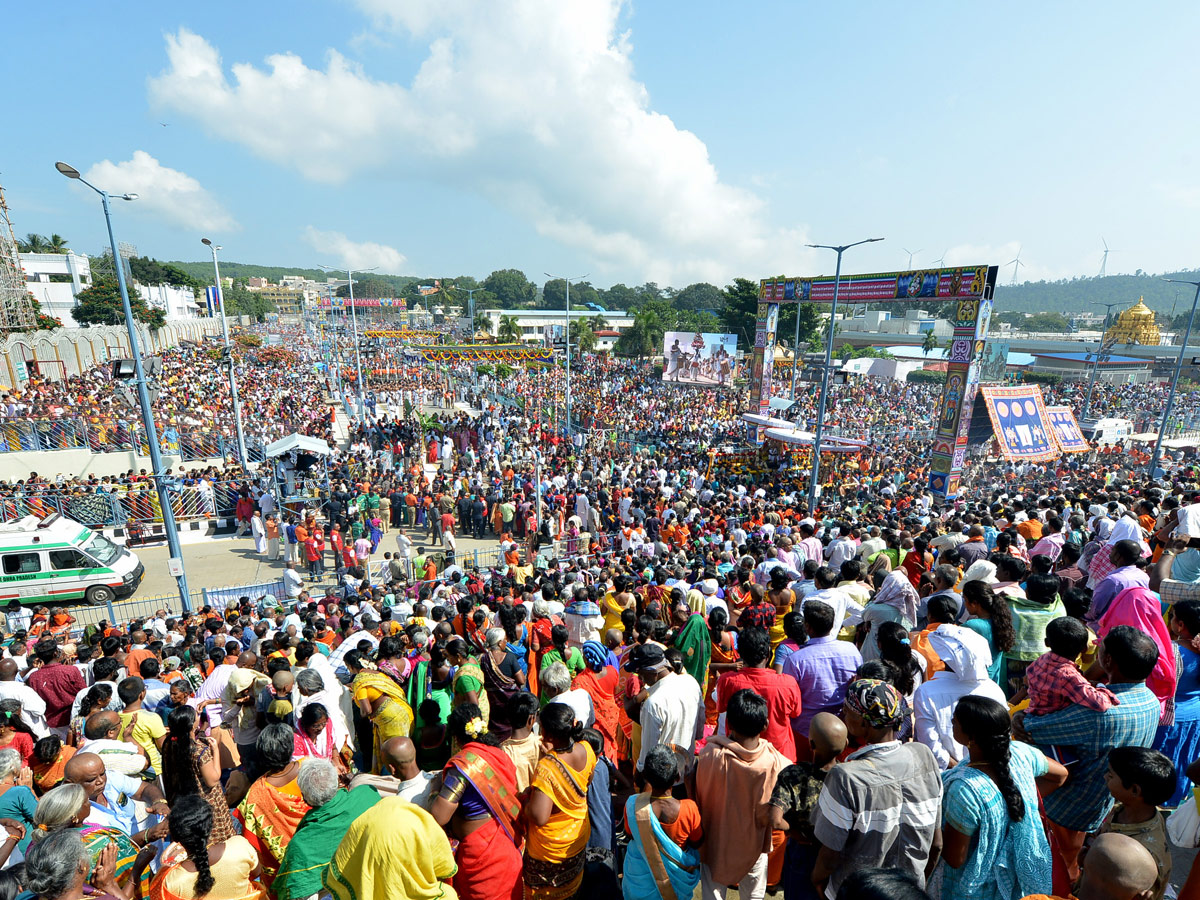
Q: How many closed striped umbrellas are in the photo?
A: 0